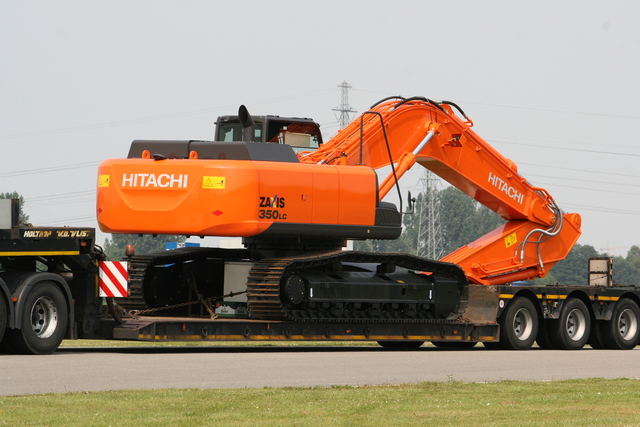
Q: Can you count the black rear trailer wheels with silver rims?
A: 3